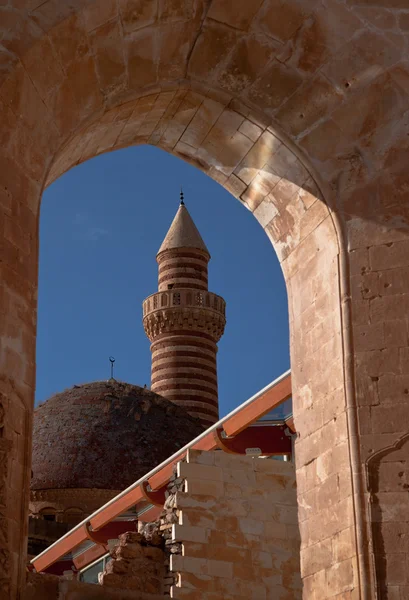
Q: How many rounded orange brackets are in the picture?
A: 3